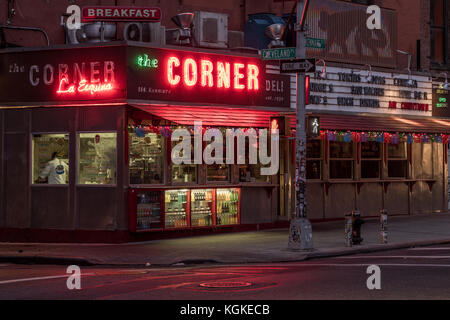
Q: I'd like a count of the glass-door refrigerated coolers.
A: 4